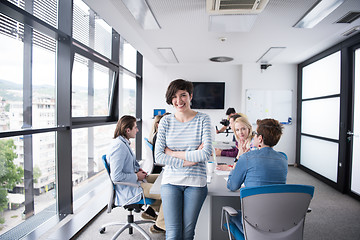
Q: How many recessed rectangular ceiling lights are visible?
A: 4